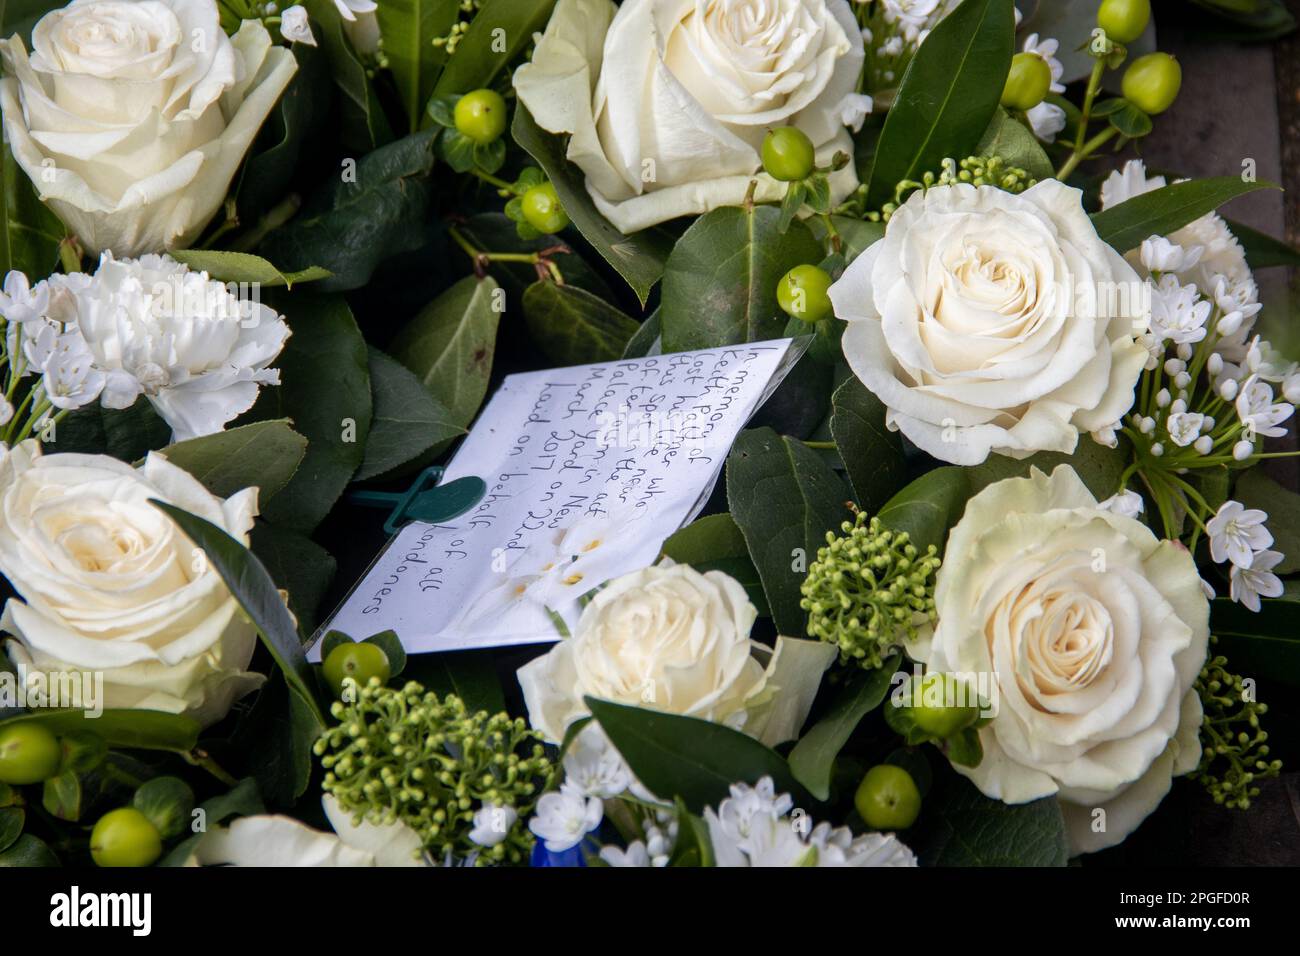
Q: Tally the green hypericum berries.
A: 12